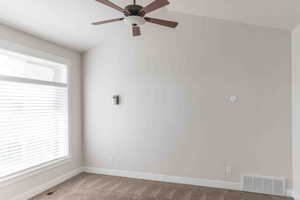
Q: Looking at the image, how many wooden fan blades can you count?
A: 5